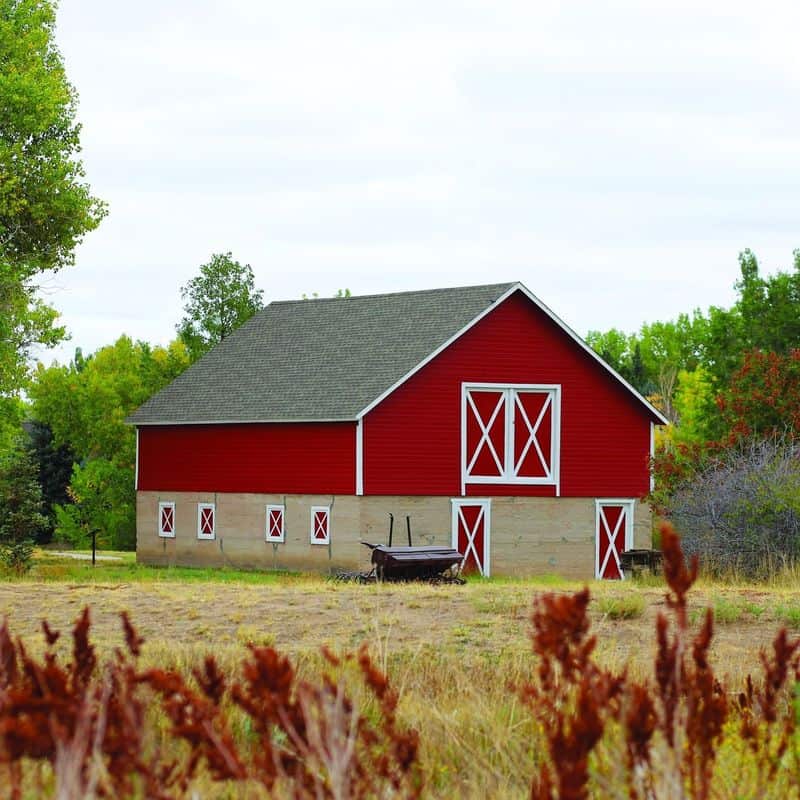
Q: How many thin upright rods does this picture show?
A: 2